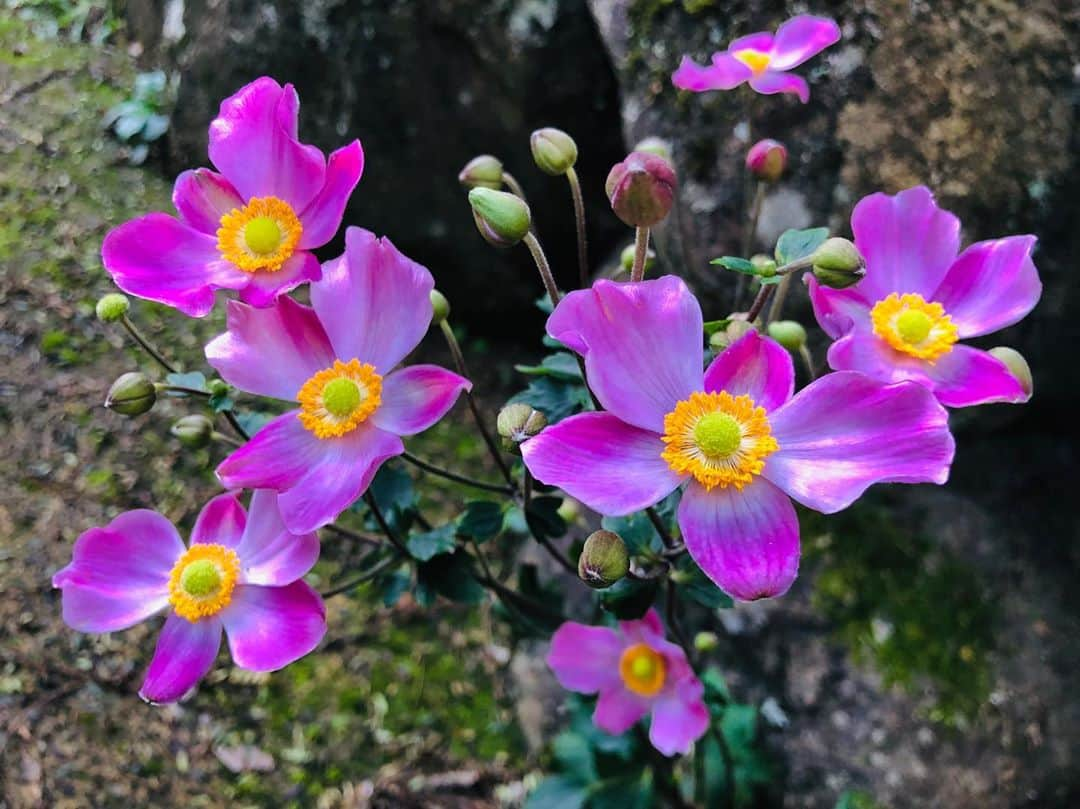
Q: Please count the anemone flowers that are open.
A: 7